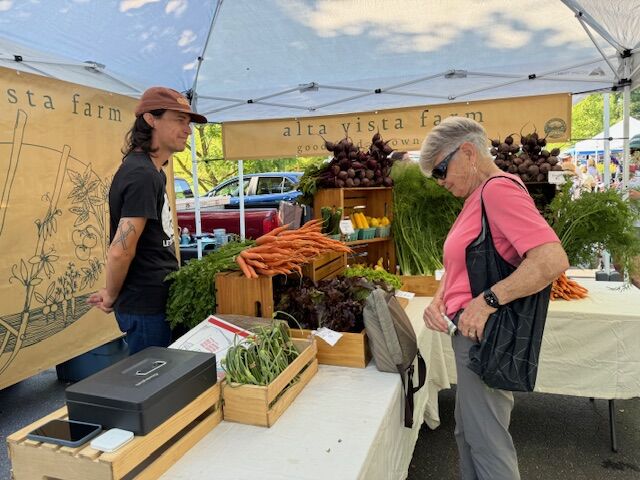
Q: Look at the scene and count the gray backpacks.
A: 1